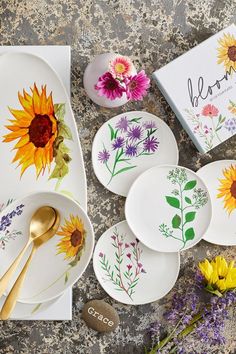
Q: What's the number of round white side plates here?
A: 4